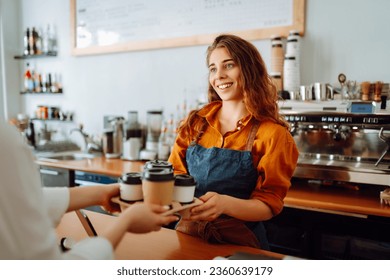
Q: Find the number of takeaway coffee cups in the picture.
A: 4